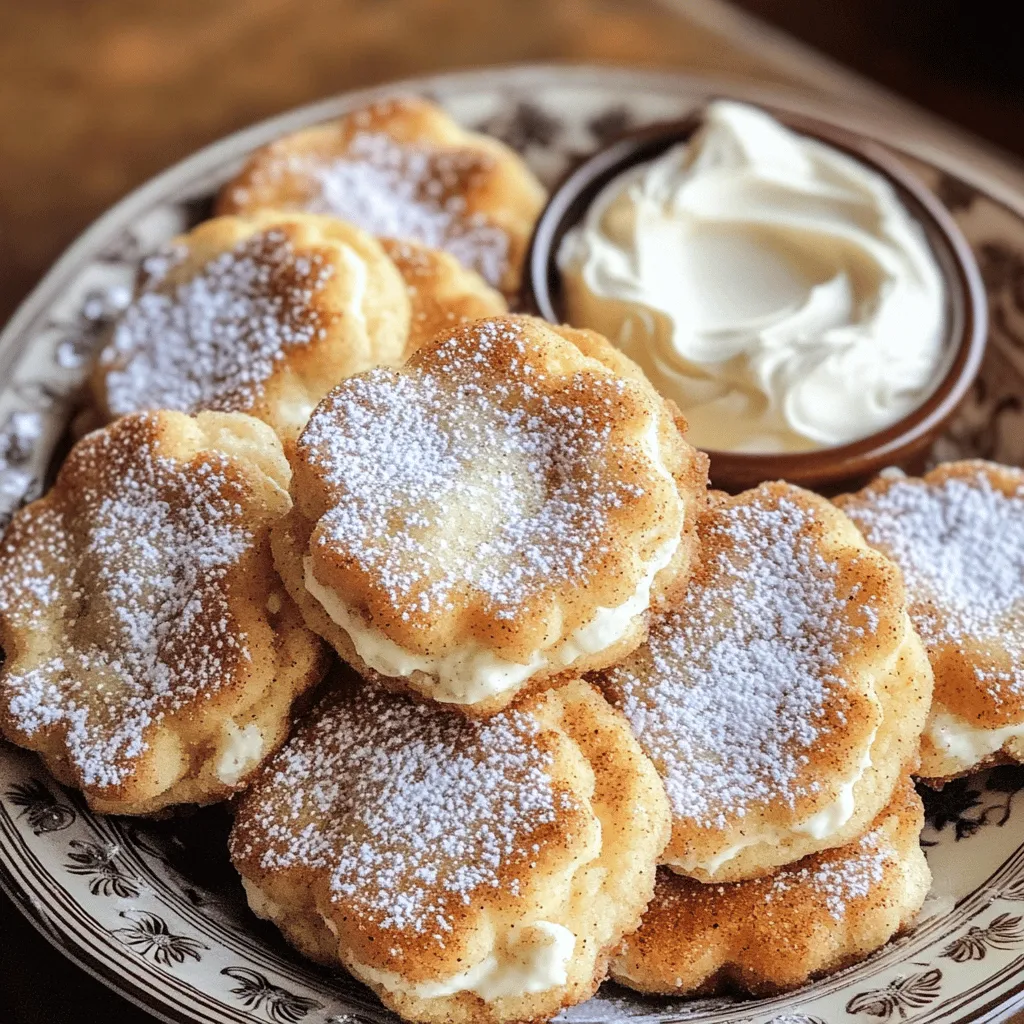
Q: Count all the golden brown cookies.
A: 9